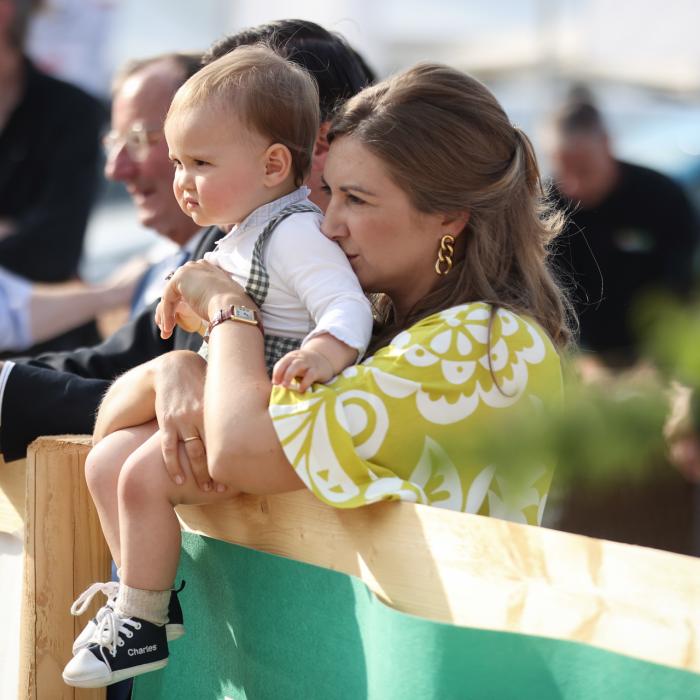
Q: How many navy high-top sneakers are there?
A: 2